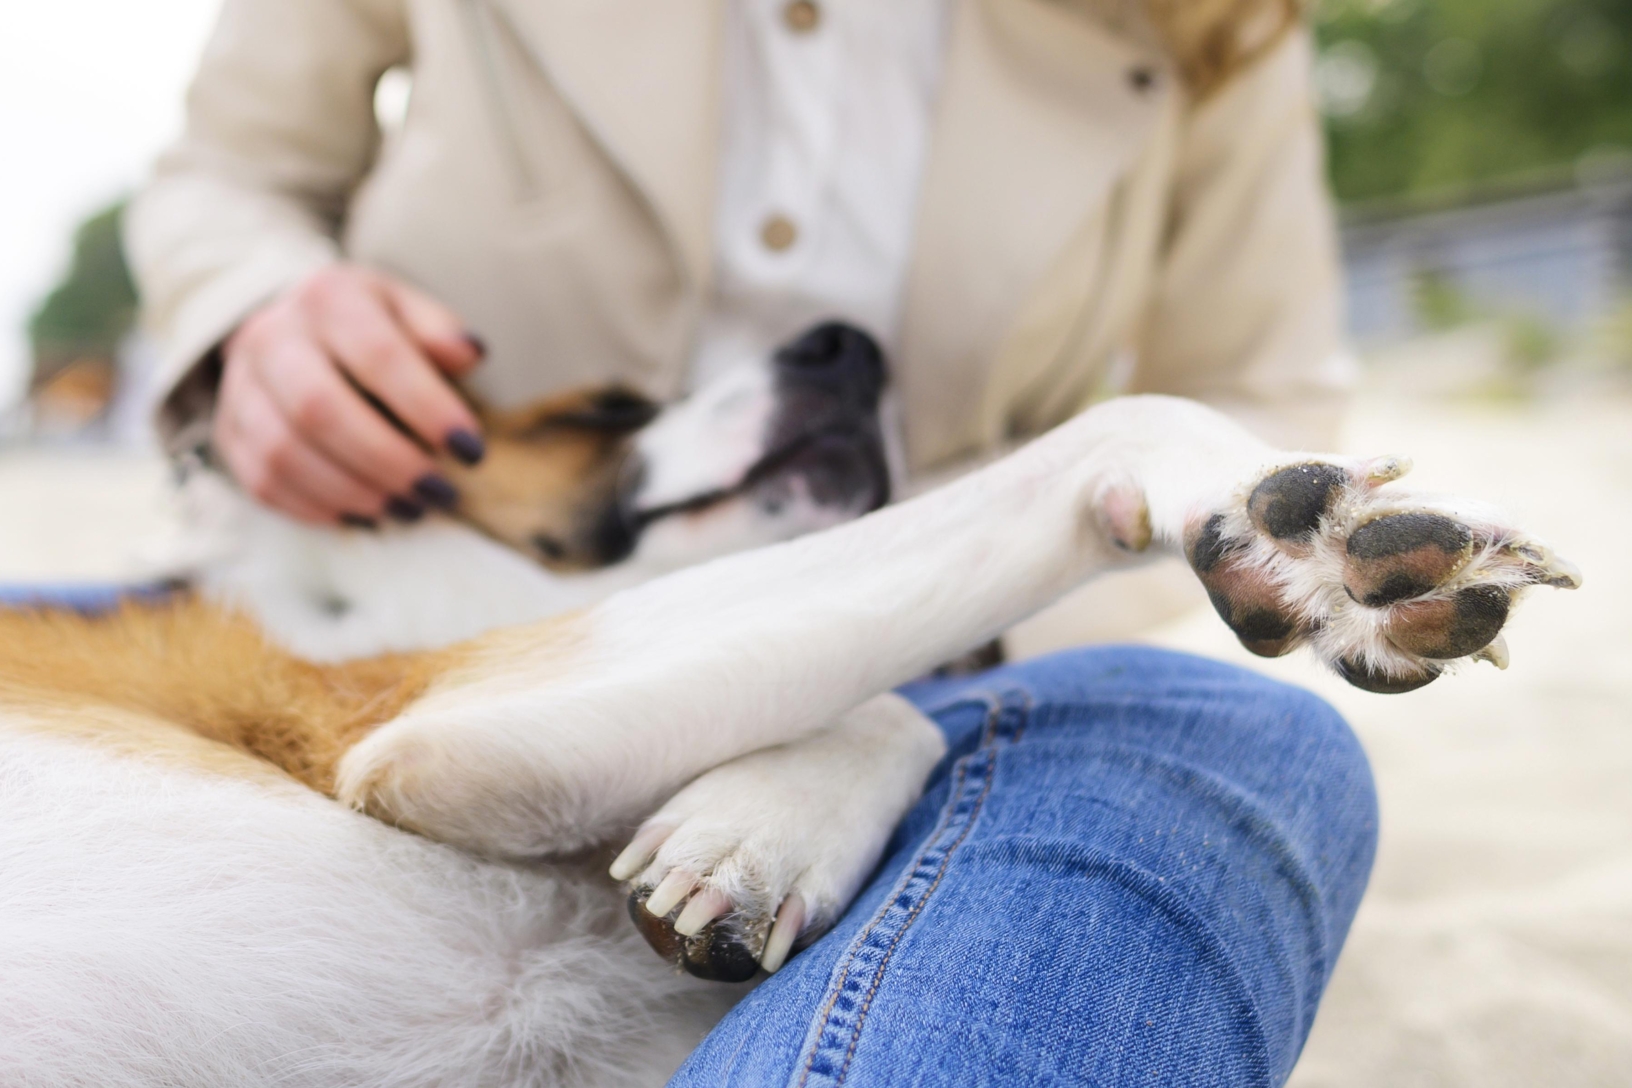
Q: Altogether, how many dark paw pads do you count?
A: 7